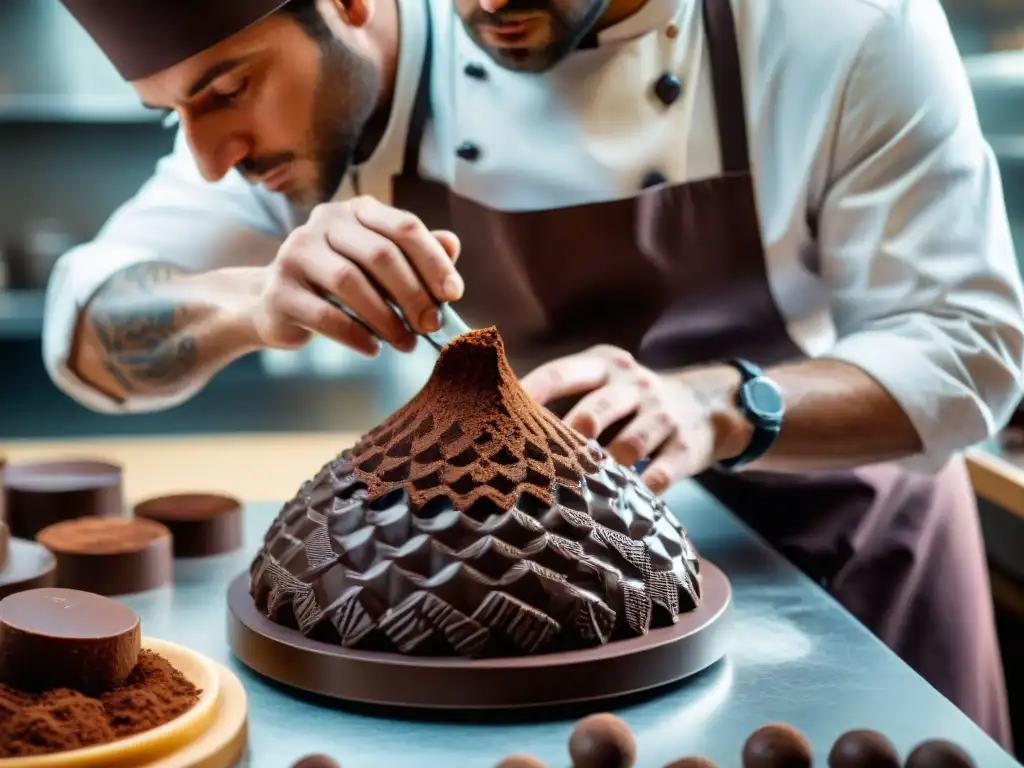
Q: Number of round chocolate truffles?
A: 7